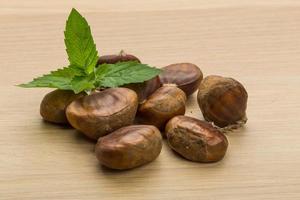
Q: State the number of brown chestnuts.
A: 9